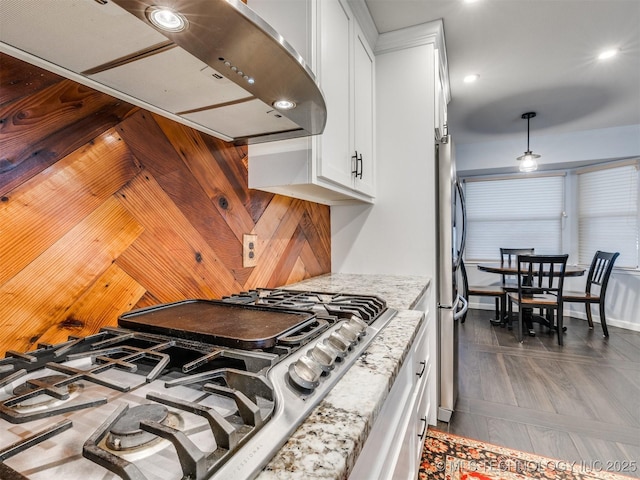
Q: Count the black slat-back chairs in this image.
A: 4